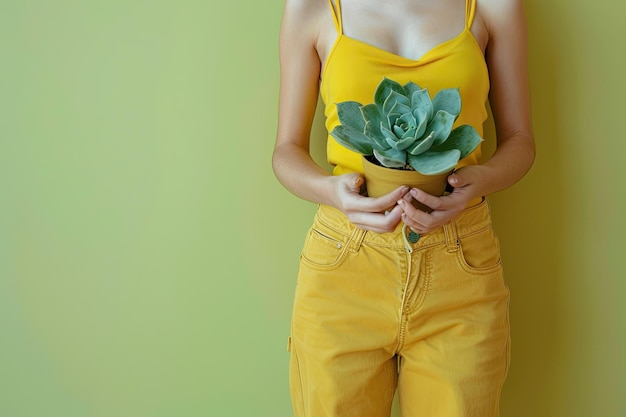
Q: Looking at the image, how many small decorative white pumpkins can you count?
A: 0